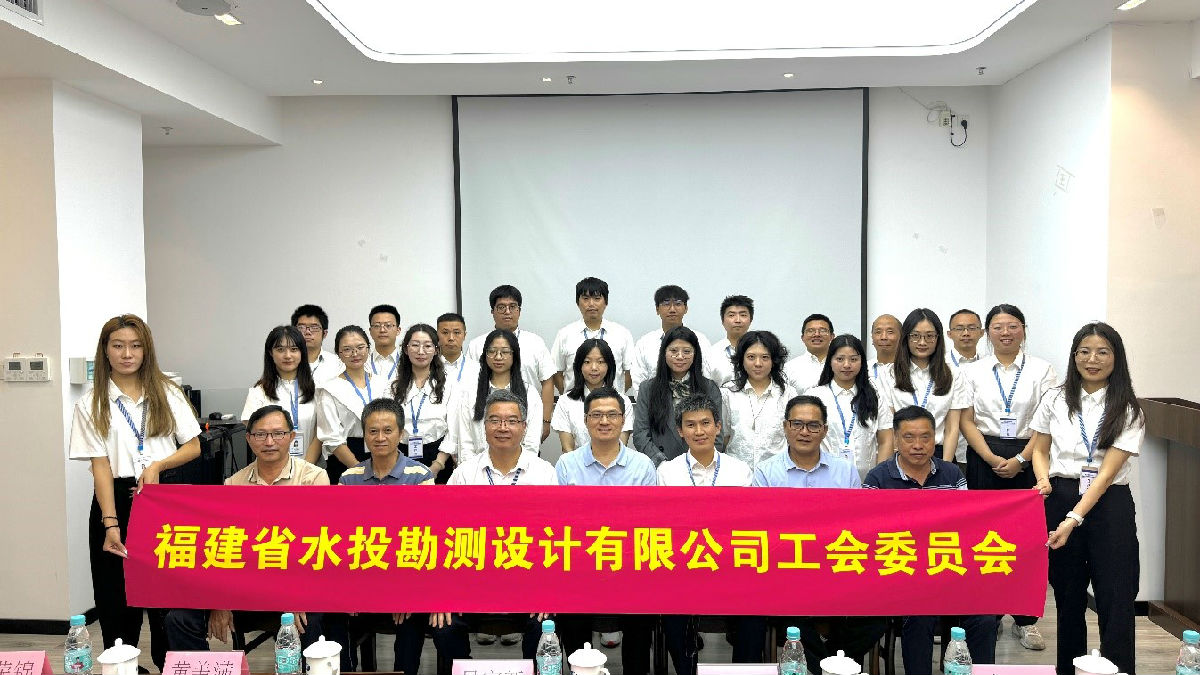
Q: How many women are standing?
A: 12